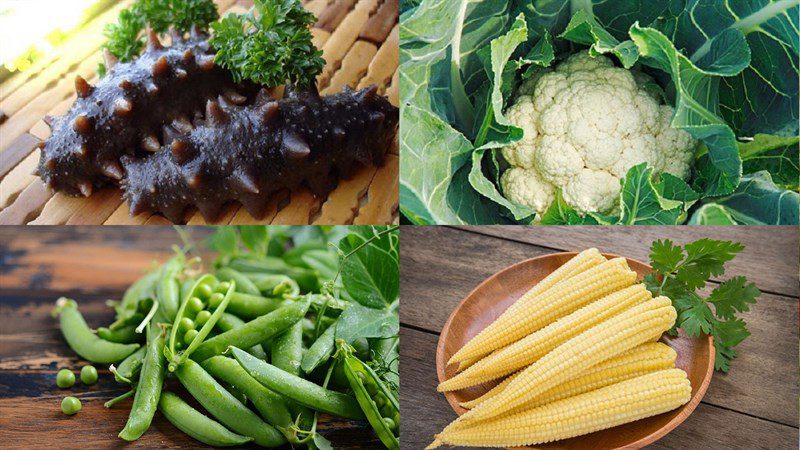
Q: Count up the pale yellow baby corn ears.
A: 6